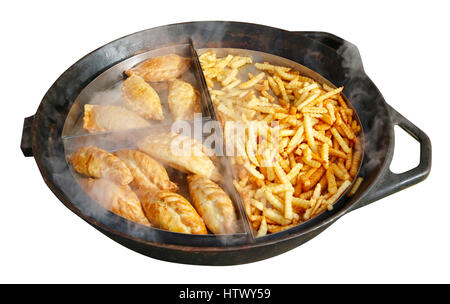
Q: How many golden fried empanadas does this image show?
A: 10